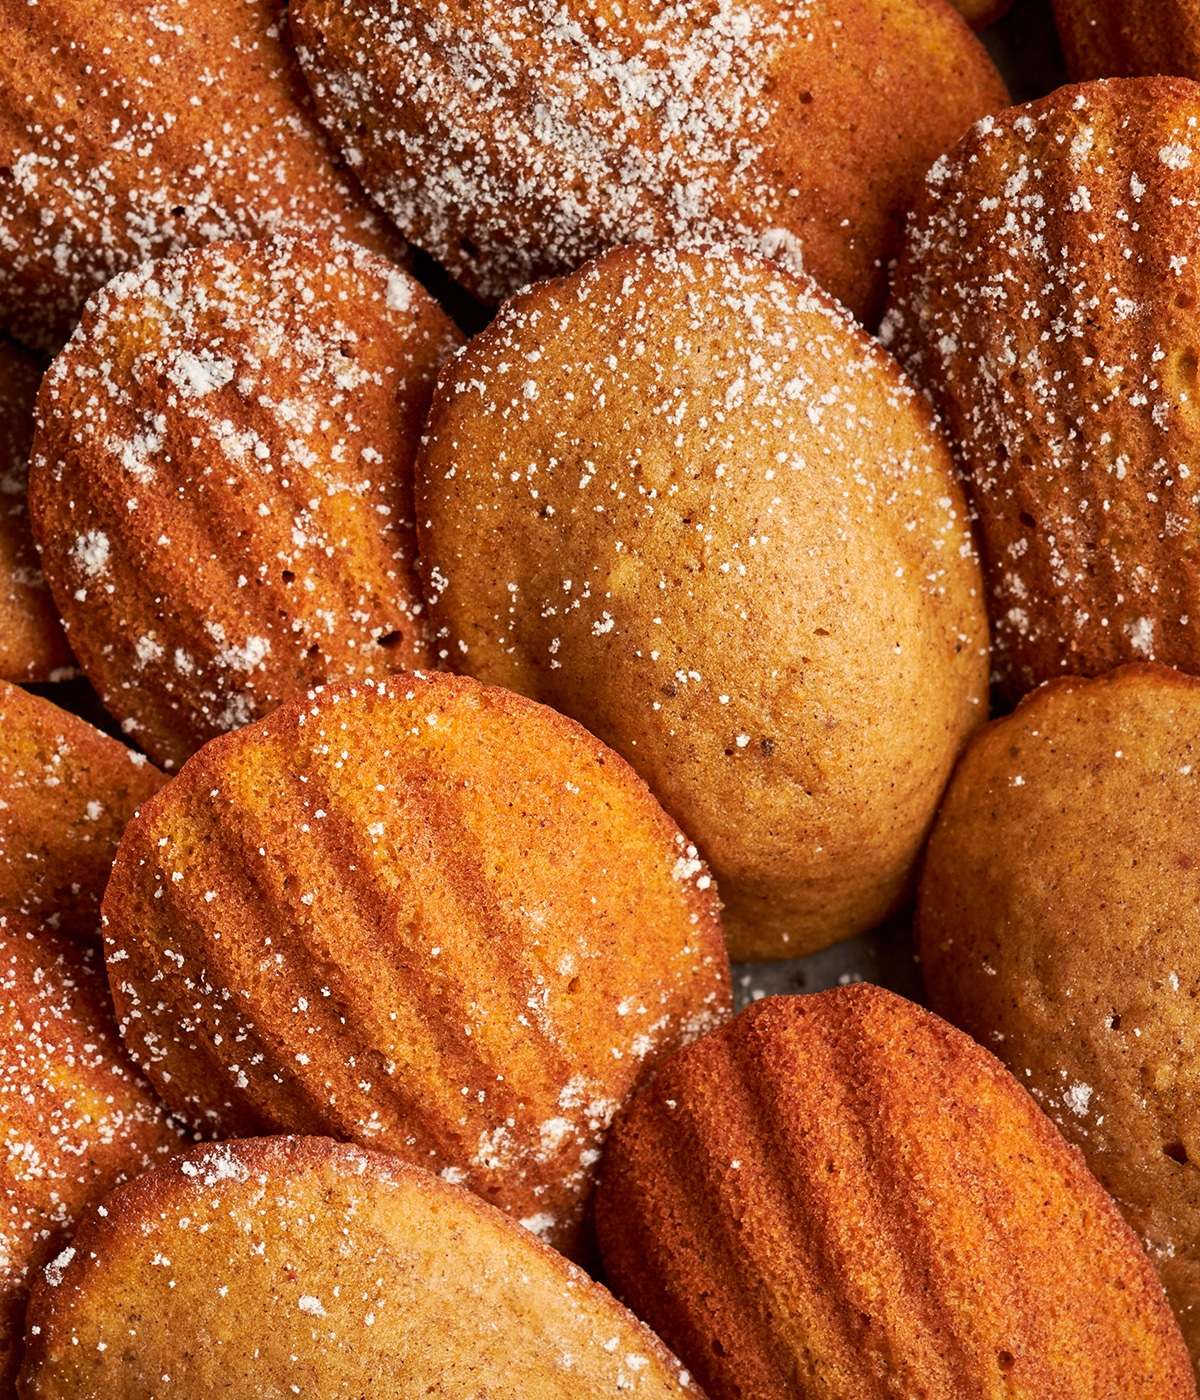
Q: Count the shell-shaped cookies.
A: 14